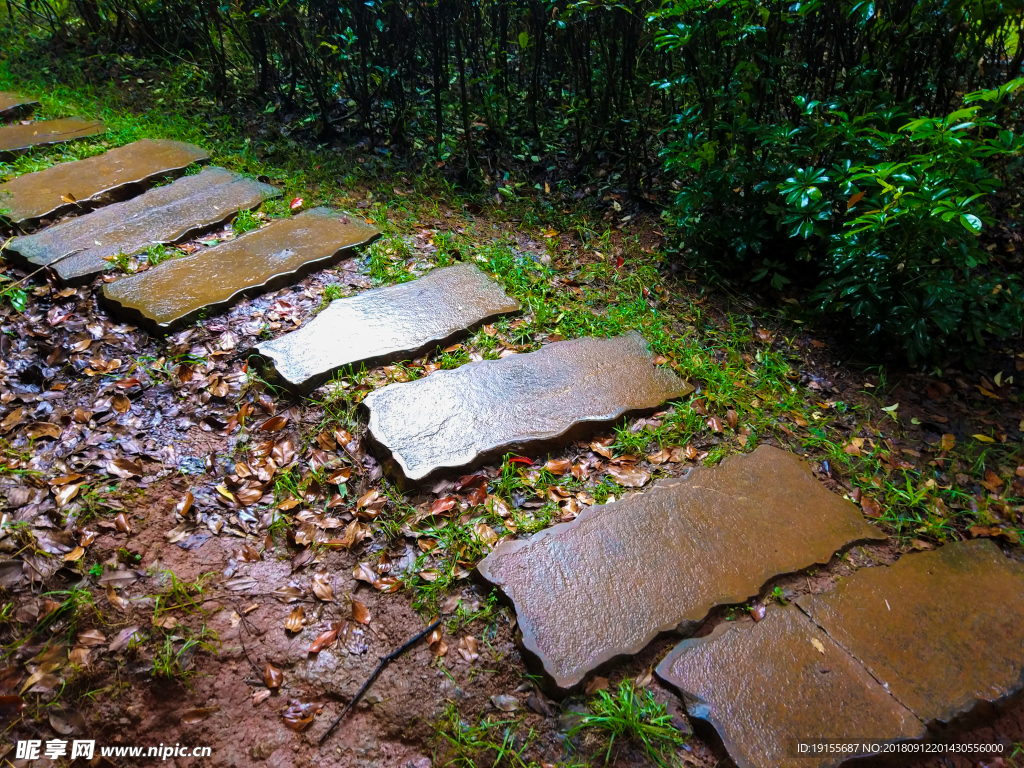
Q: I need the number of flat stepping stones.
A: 9